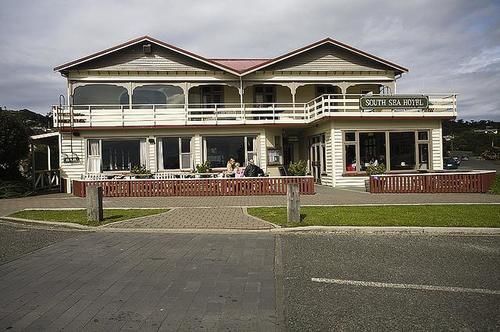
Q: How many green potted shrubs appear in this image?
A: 4